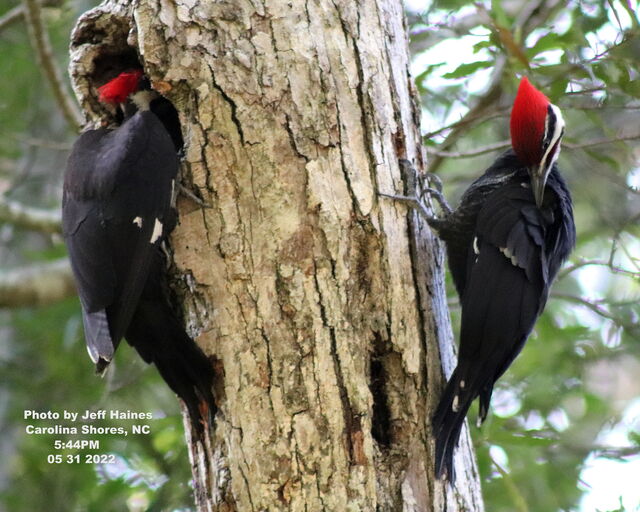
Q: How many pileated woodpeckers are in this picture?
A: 2